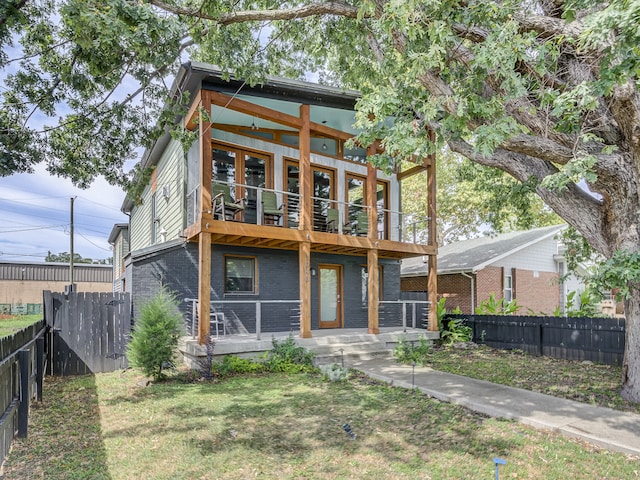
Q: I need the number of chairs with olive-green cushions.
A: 4